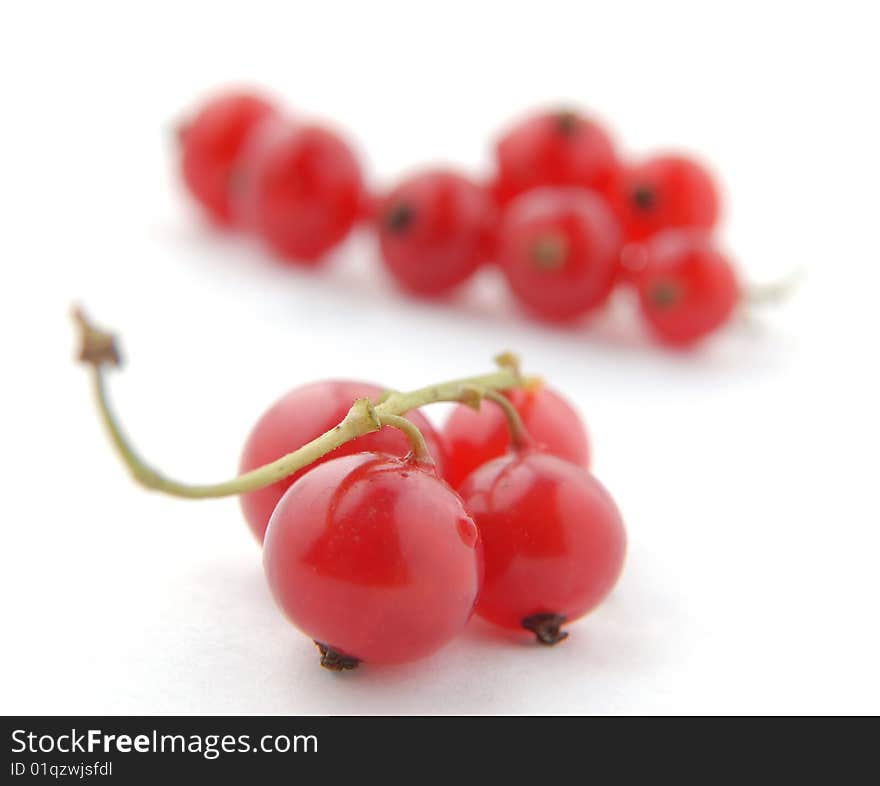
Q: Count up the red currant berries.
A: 11